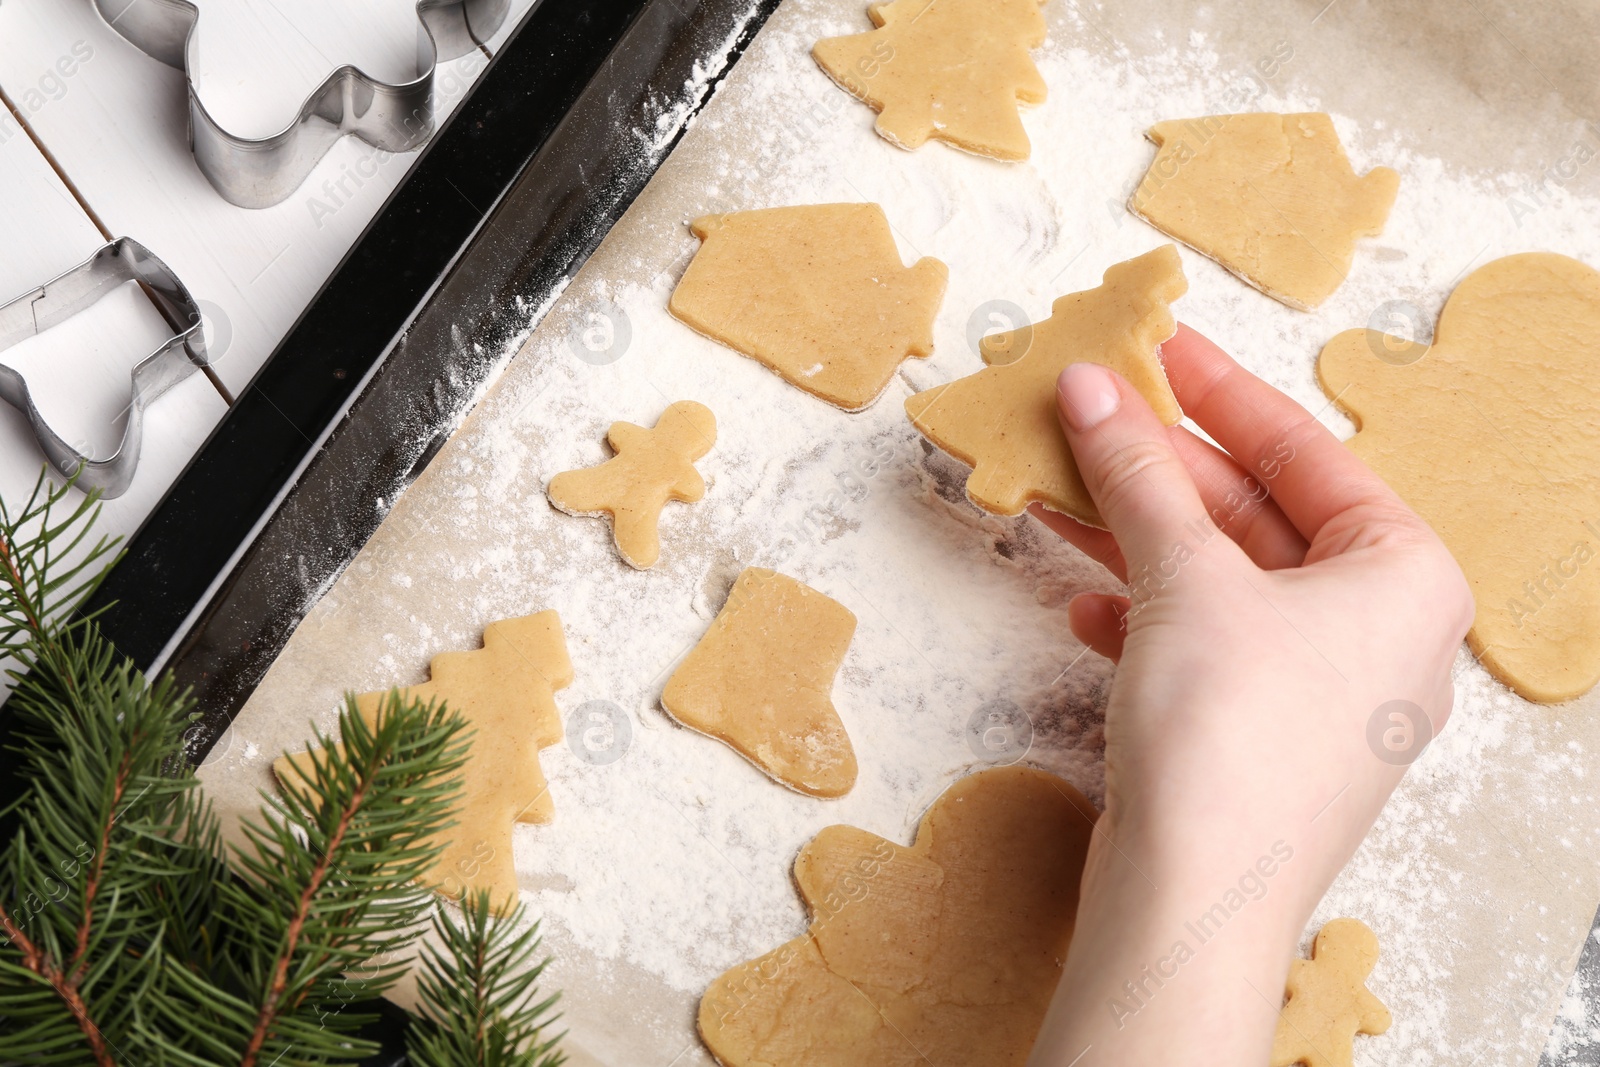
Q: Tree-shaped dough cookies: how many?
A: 3